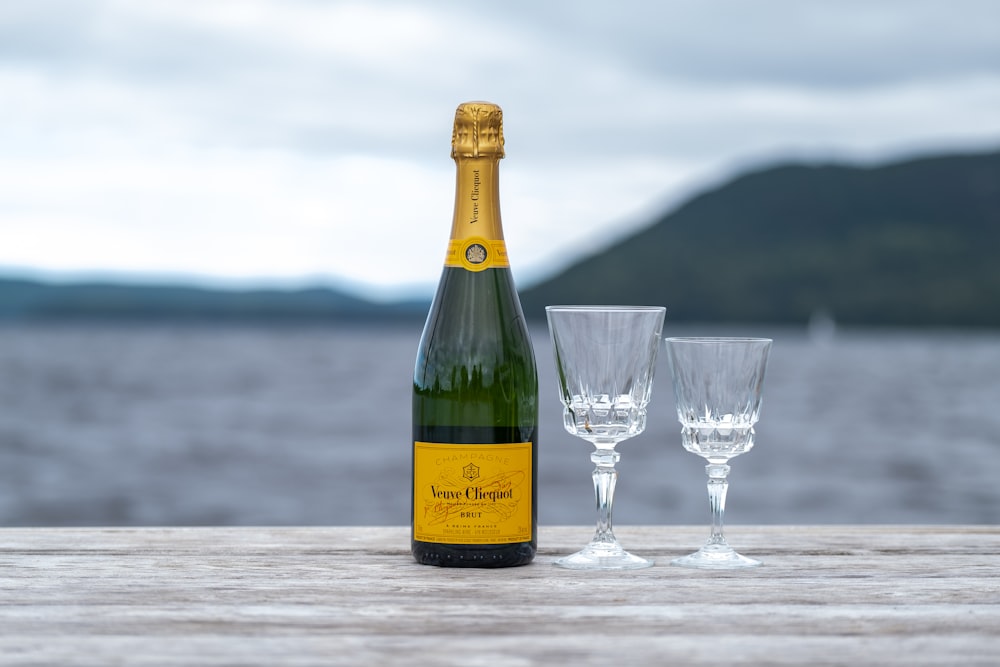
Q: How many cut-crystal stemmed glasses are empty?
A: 2